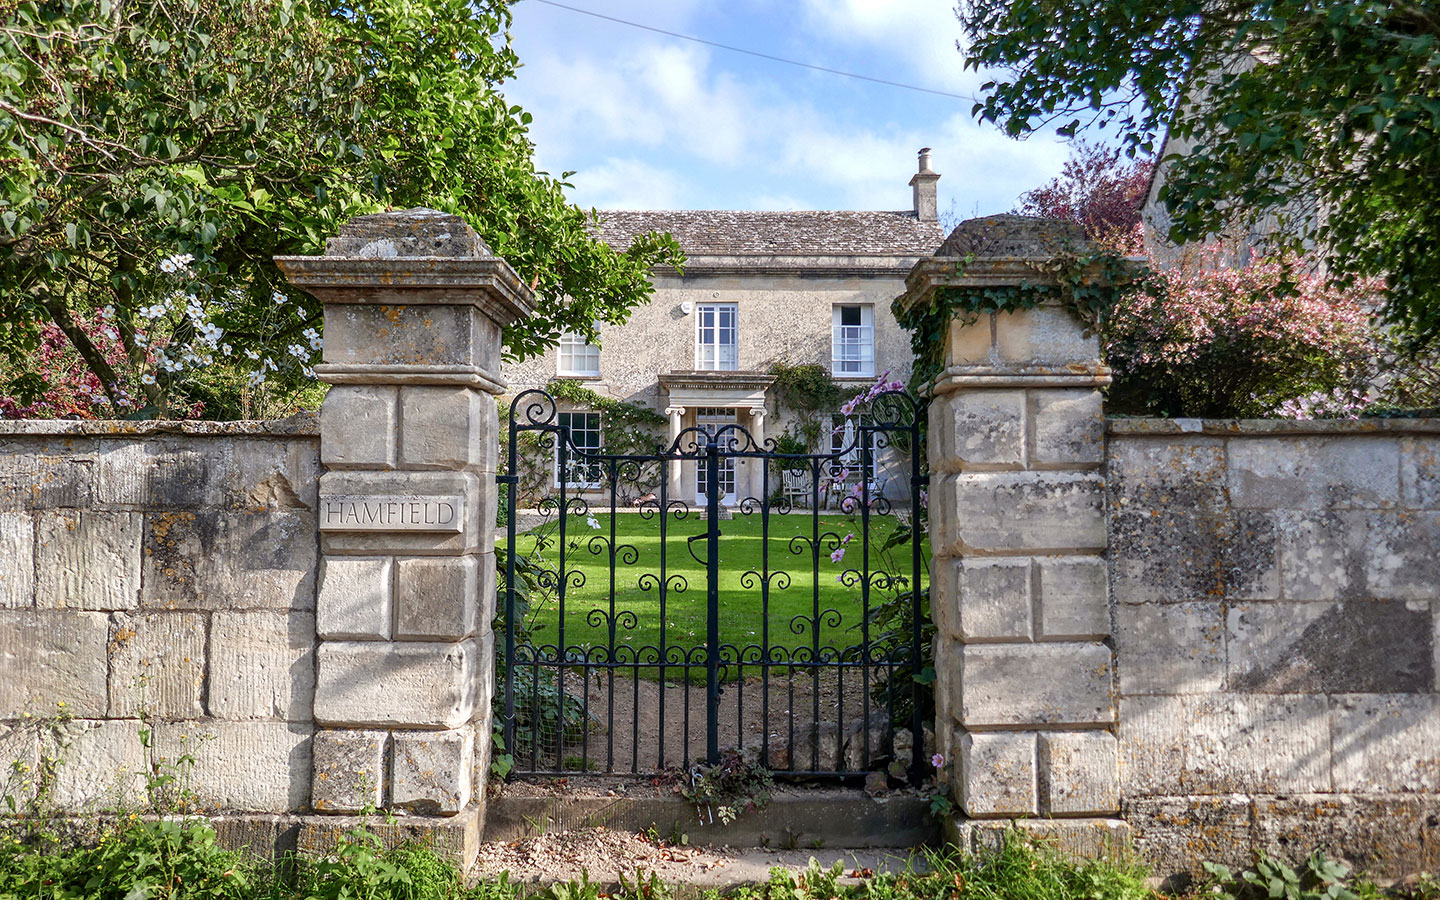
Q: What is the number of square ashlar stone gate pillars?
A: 2